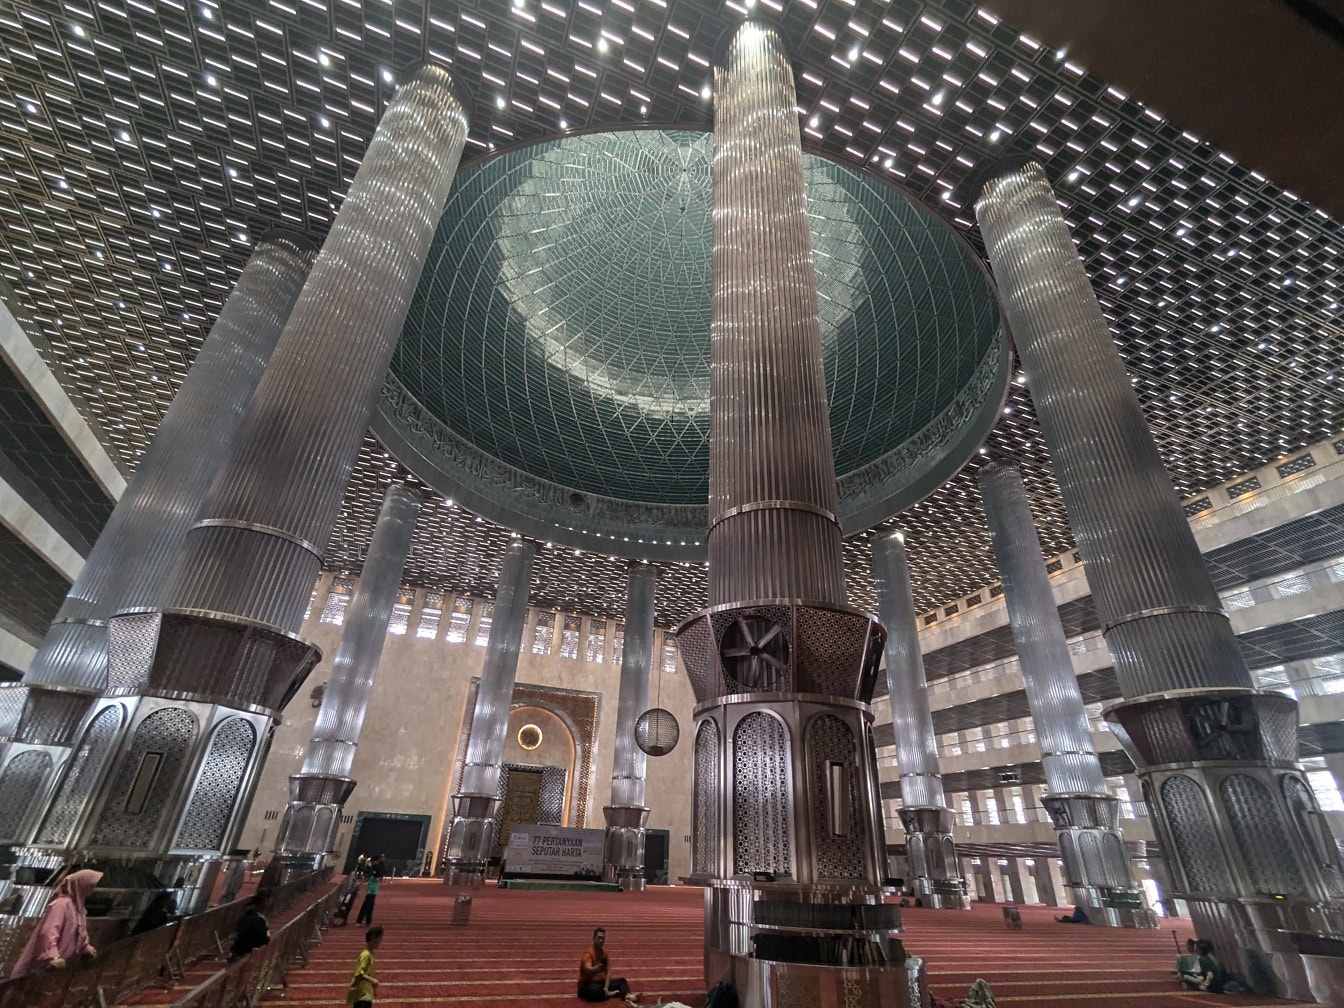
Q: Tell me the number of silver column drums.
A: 9